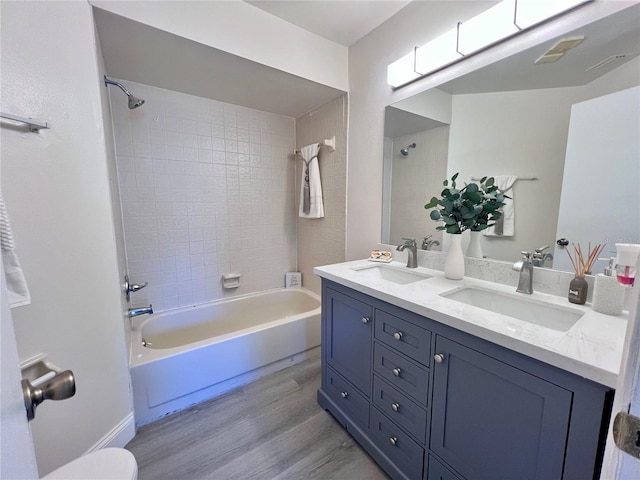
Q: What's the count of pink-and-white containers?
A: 1